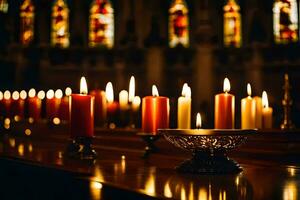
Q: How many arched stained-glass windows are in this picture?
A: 6